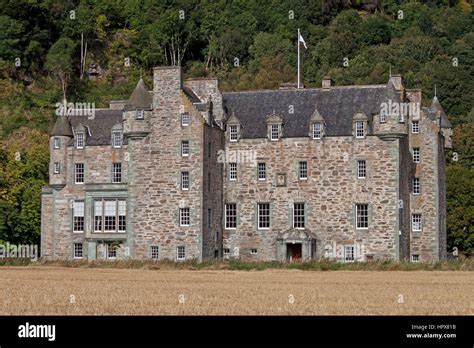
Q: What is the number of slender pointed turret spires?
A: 4